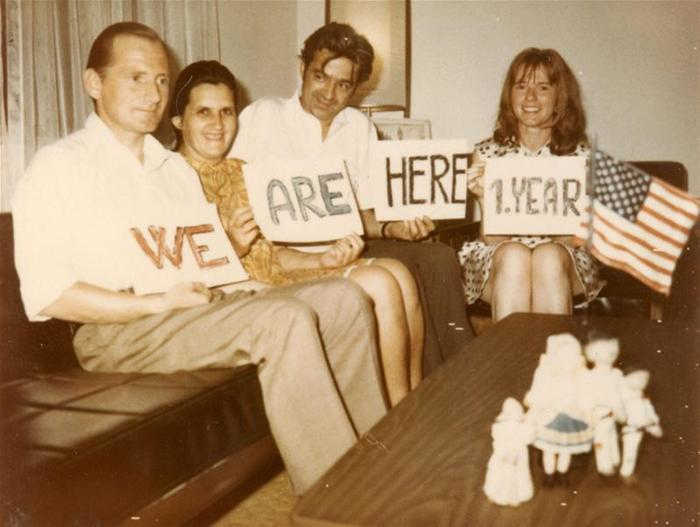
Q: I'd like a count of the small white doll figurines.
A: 4